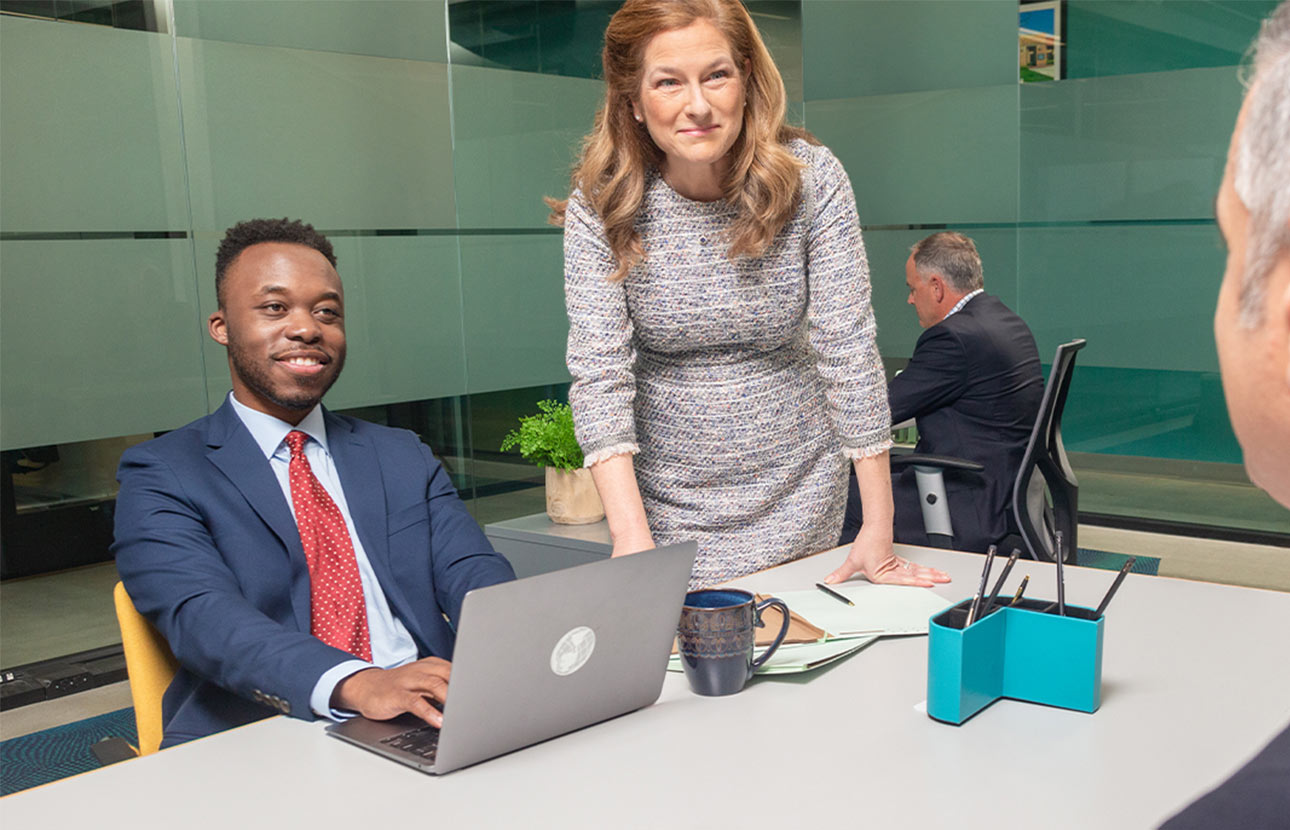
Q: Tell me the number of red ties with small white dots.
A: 1